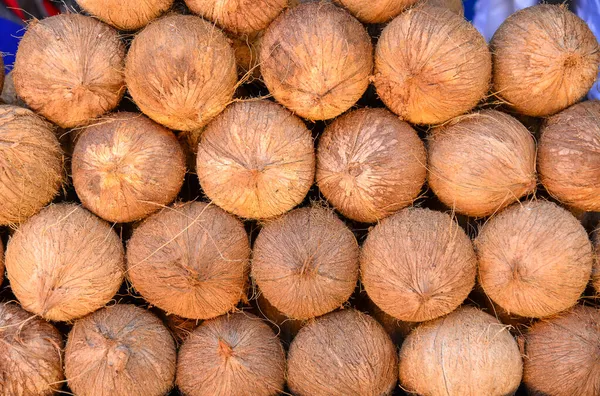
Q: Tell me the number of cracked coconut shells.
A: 0